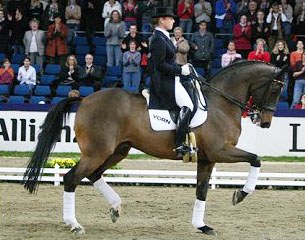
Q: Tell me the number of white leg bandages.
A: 4